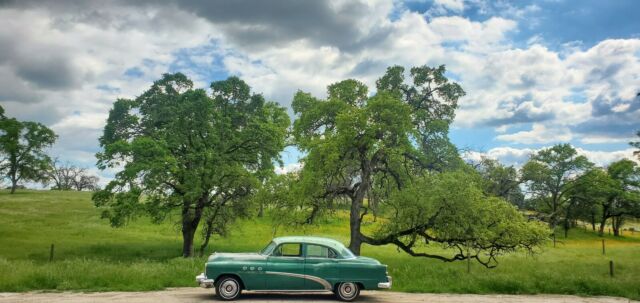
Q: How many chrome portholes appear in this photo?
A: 3